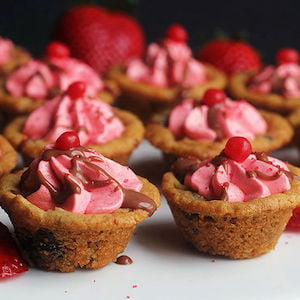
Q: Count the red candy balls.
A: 7